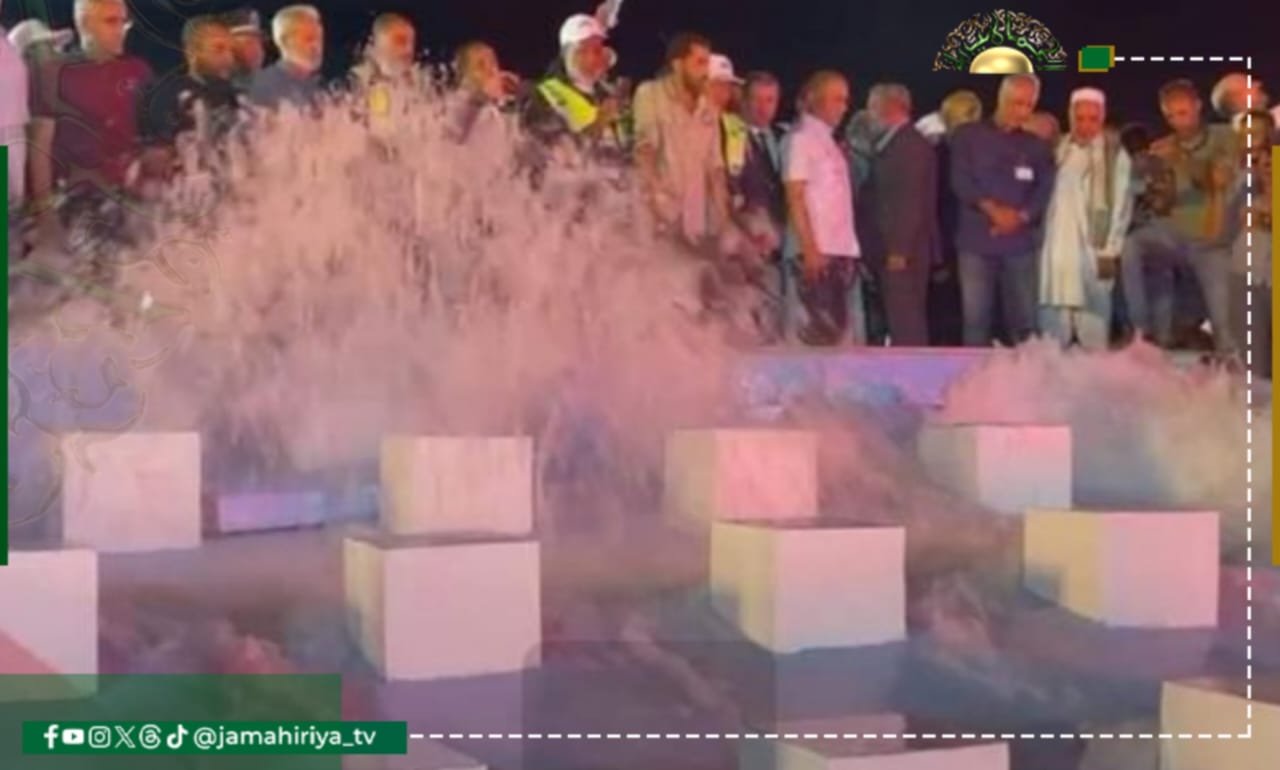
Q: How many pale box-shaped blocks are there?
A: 11